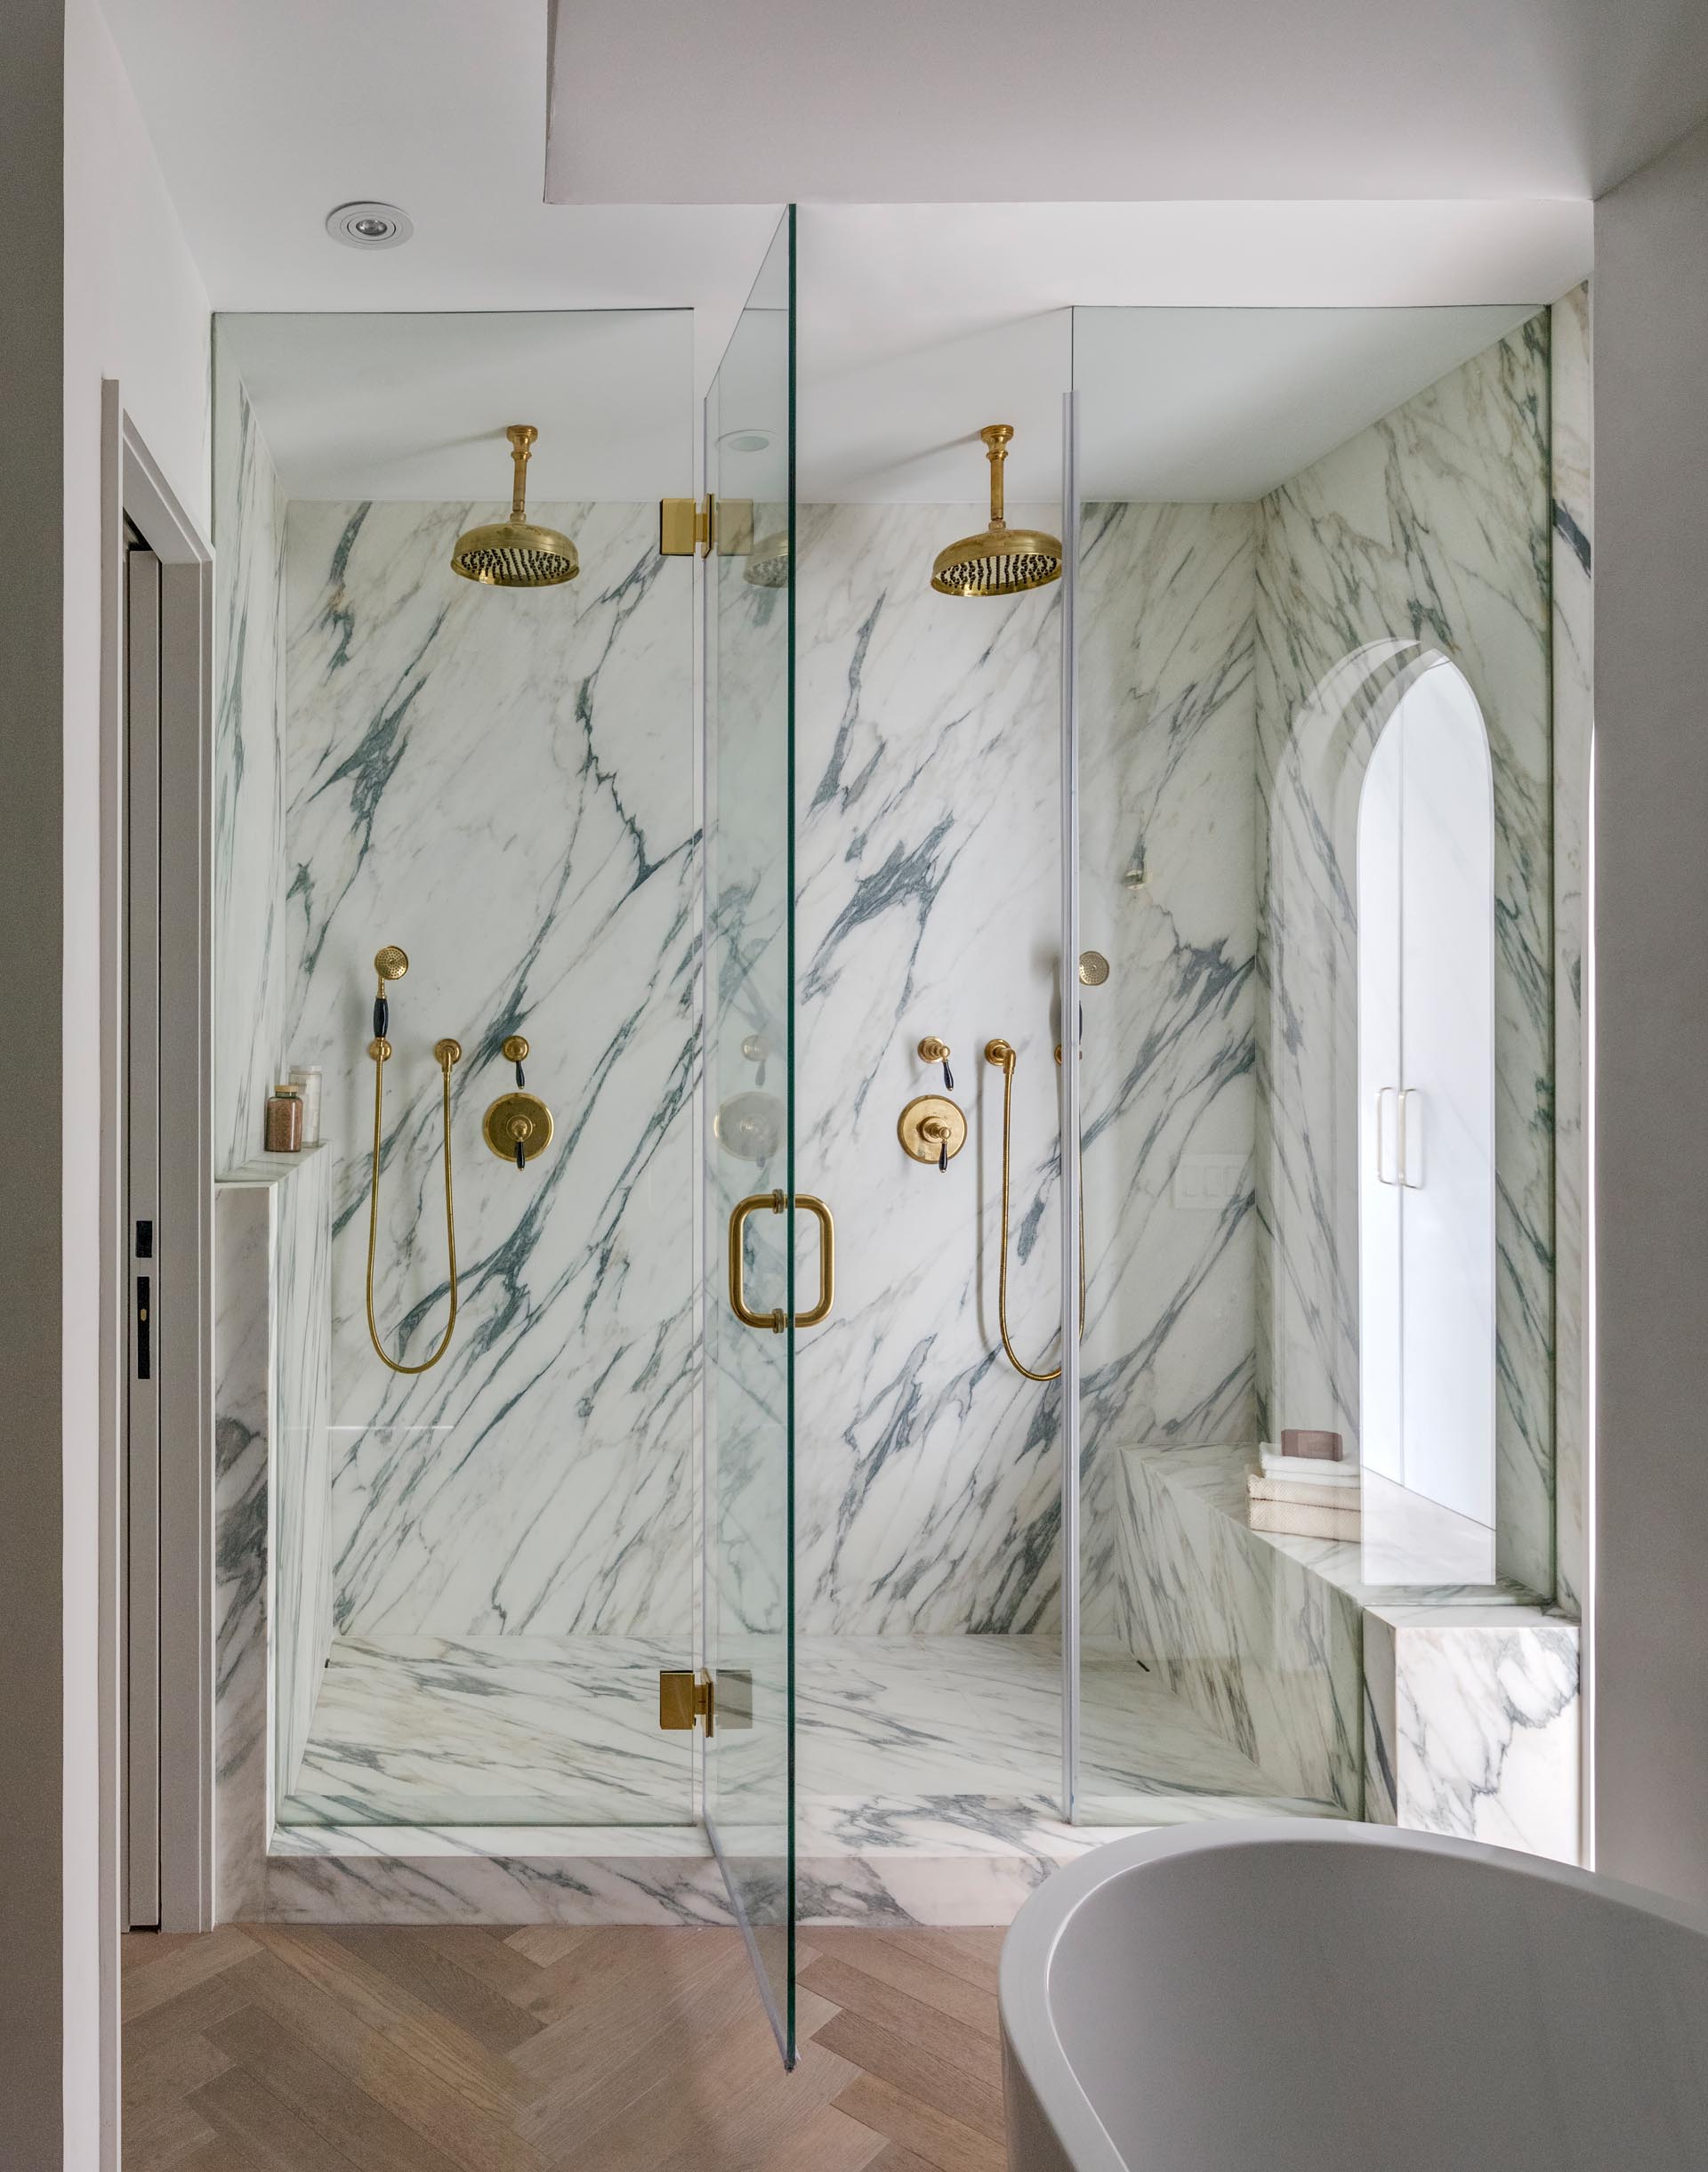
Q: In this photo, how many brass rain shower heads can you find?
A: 2